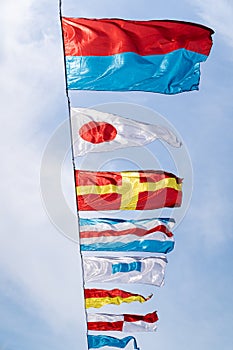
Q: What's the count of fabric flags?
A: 8